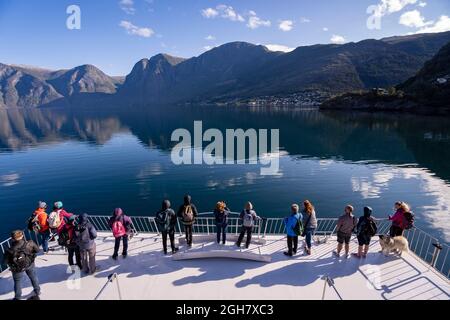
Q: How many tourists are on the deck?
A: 15